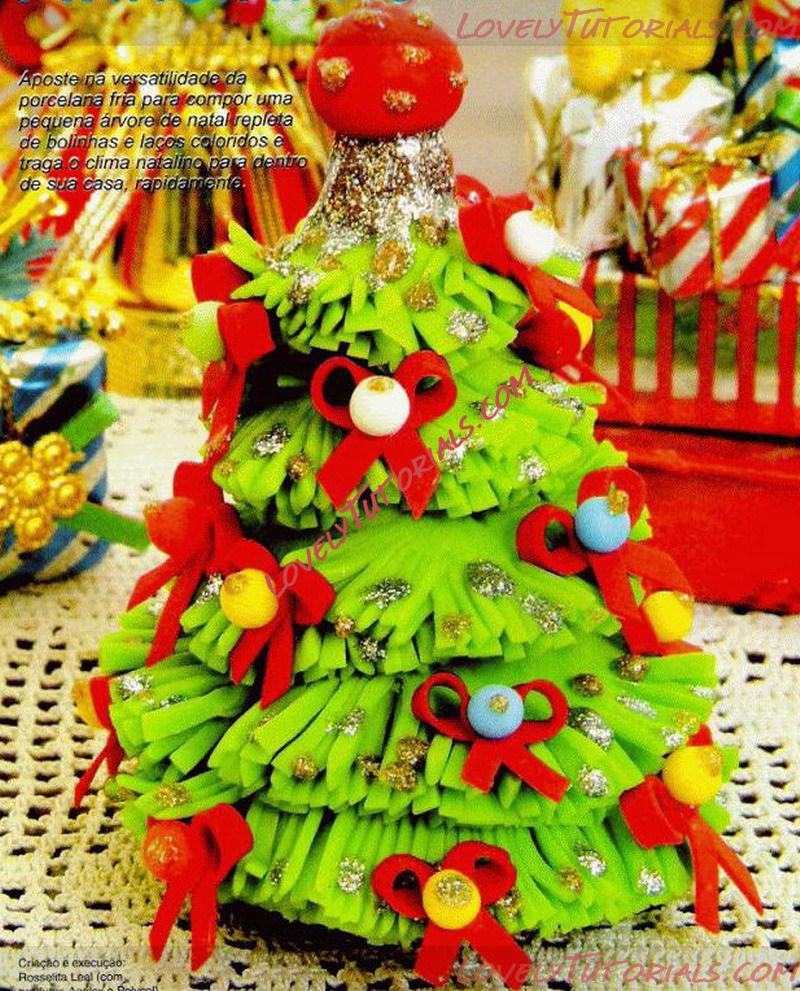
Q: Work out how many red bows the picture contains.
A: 13